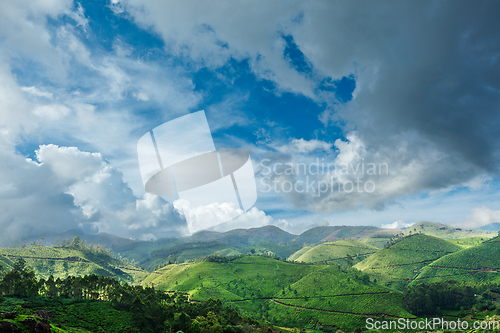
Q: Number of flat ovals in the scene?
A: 1